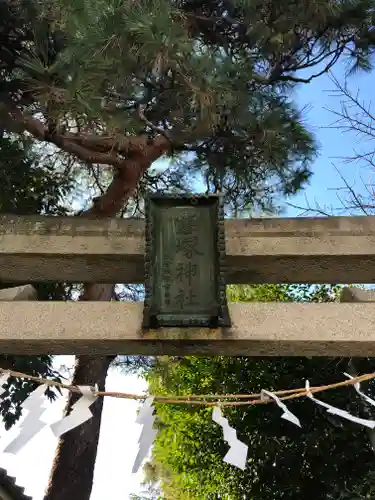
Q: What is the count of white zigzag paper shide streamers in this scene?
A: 7